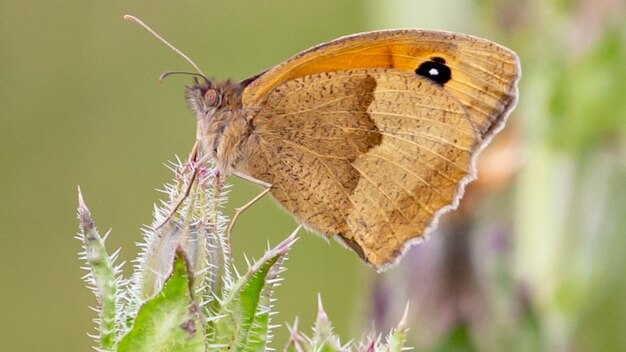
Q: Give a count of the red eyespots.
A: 0